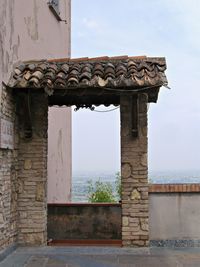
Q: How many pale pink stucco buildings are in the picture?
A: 1